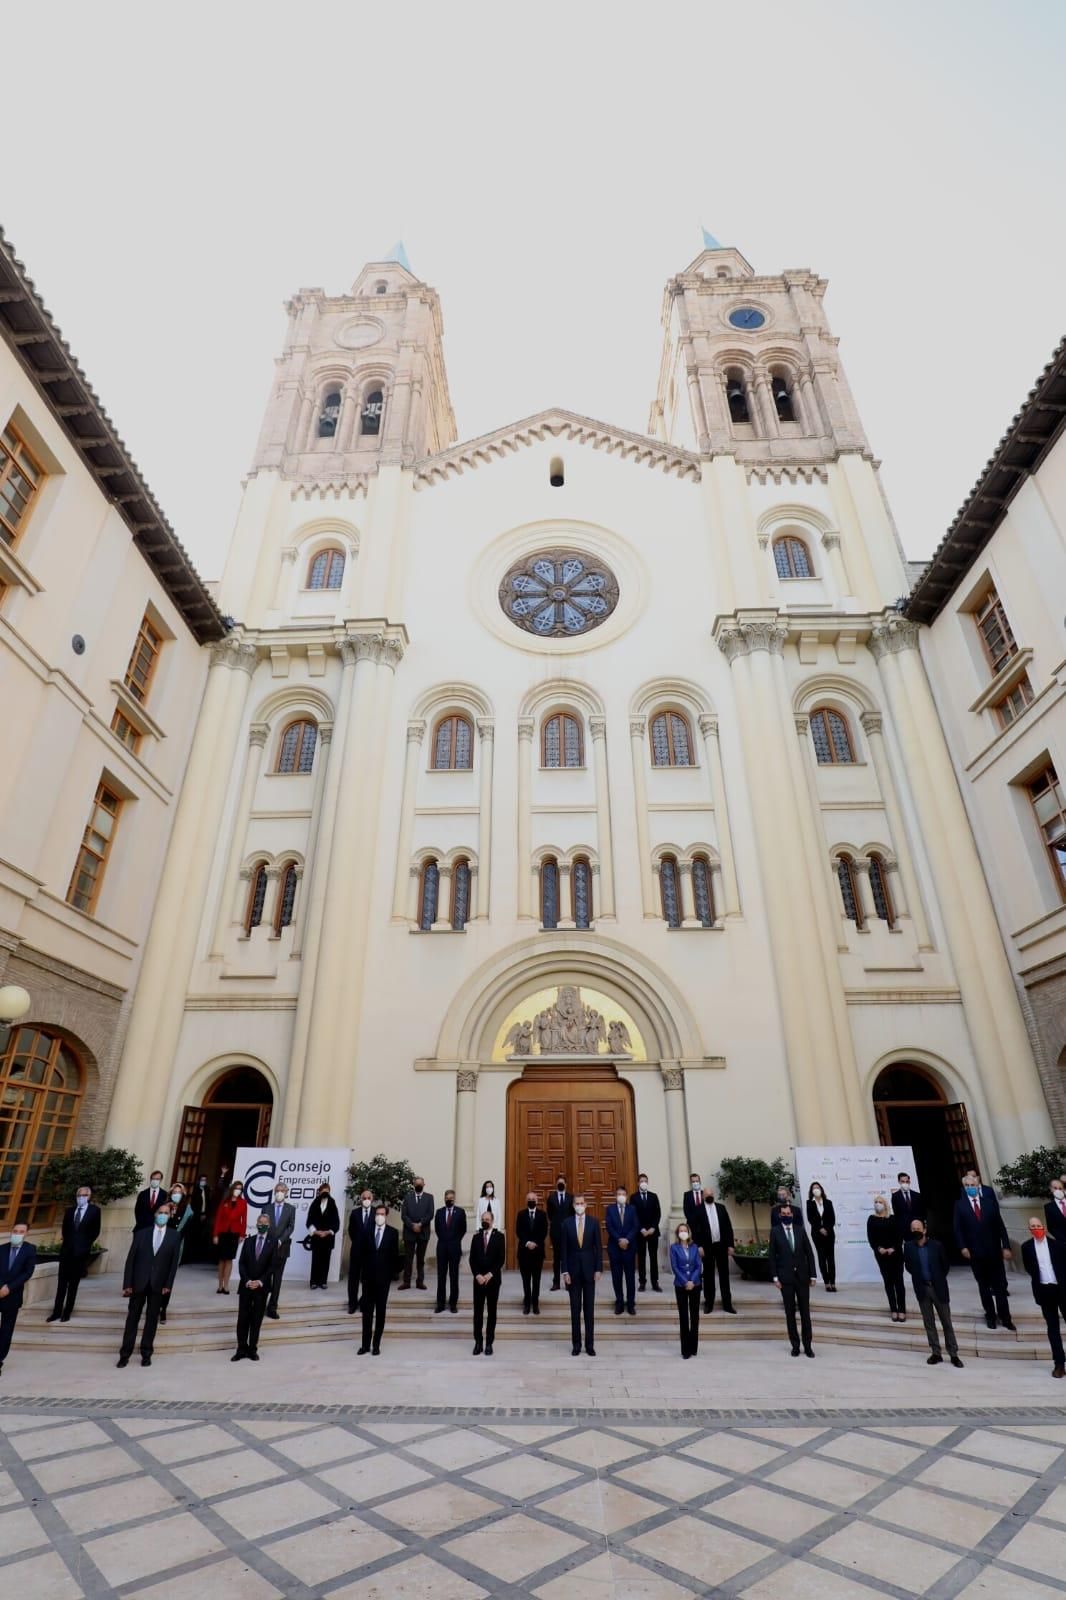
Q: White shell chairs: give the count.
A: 0